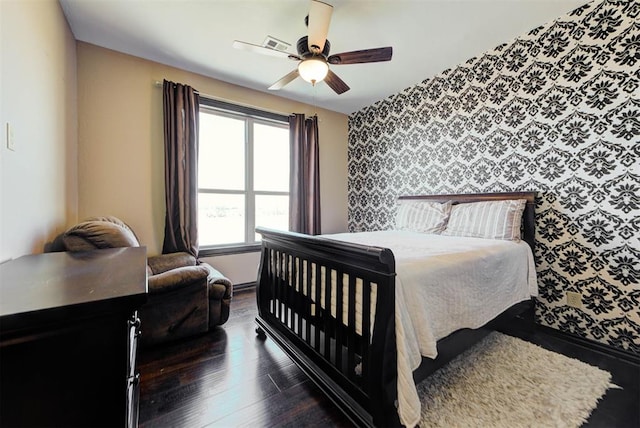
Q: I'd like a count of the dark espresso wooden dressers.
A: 1